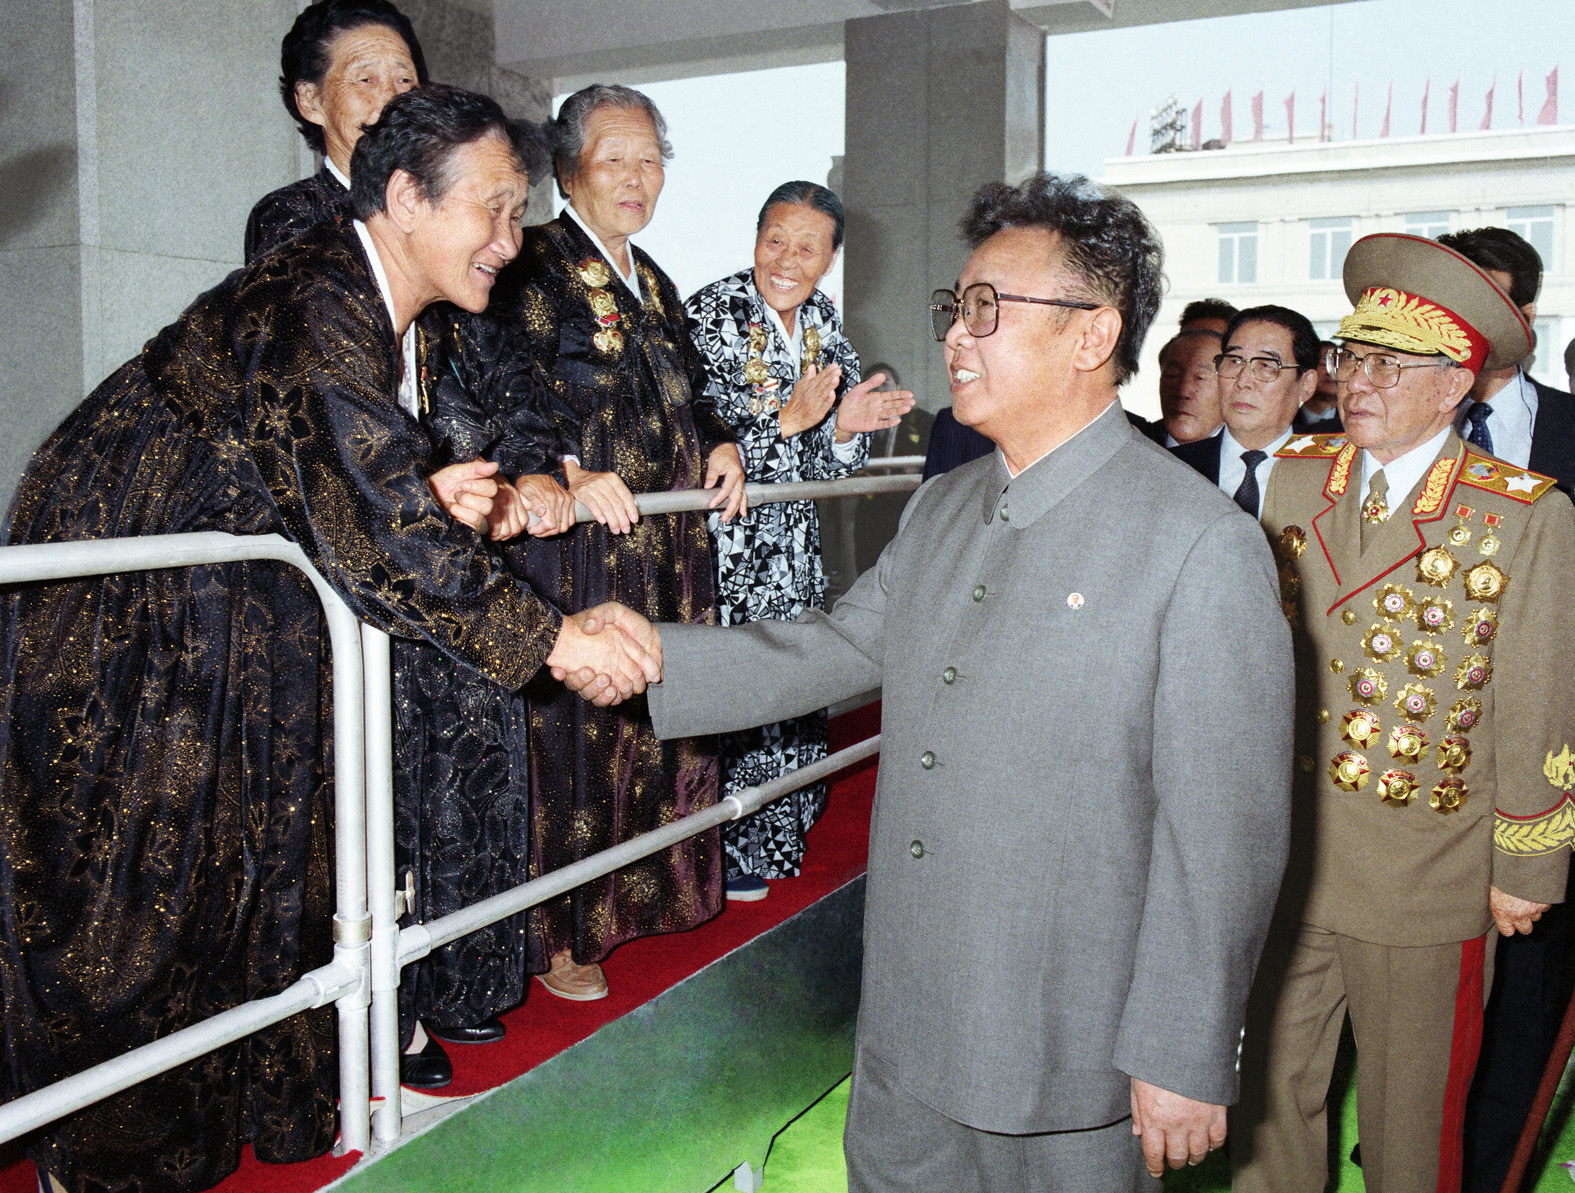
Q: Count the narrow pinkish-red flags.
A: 13